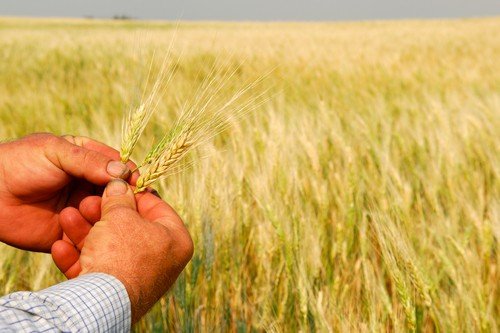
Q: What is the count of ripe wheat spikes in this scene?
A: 2